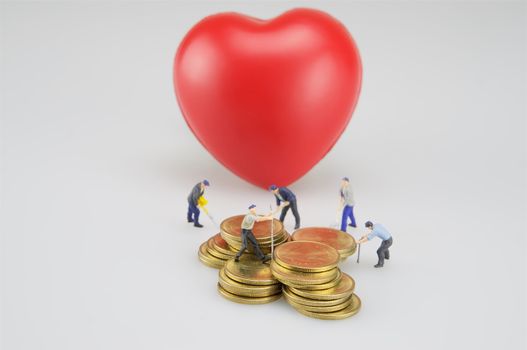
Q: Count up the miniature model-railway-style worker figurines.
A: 5